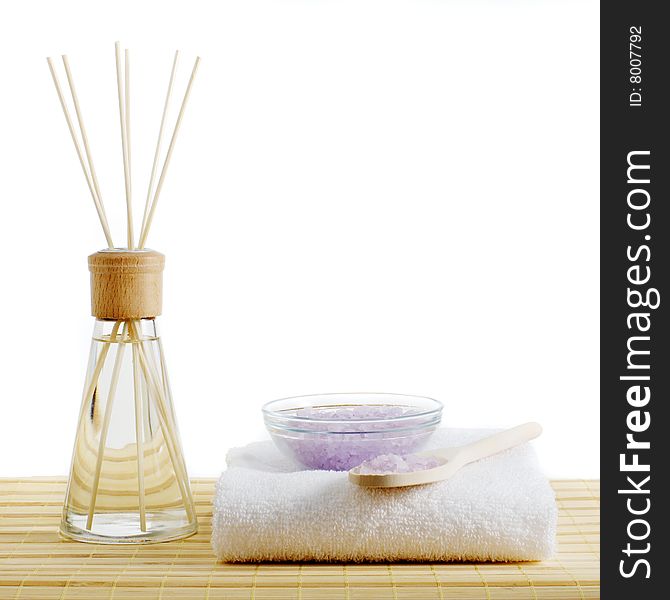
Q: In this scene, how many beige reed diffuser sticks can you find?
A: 6